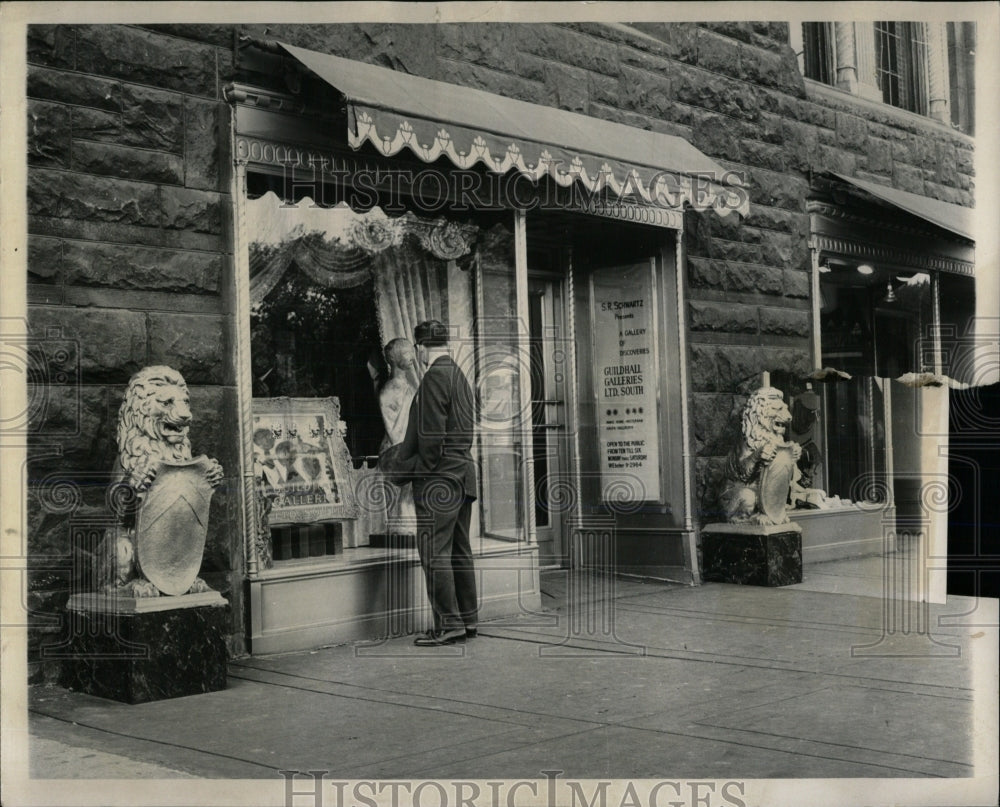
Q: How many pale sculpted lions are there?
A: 2